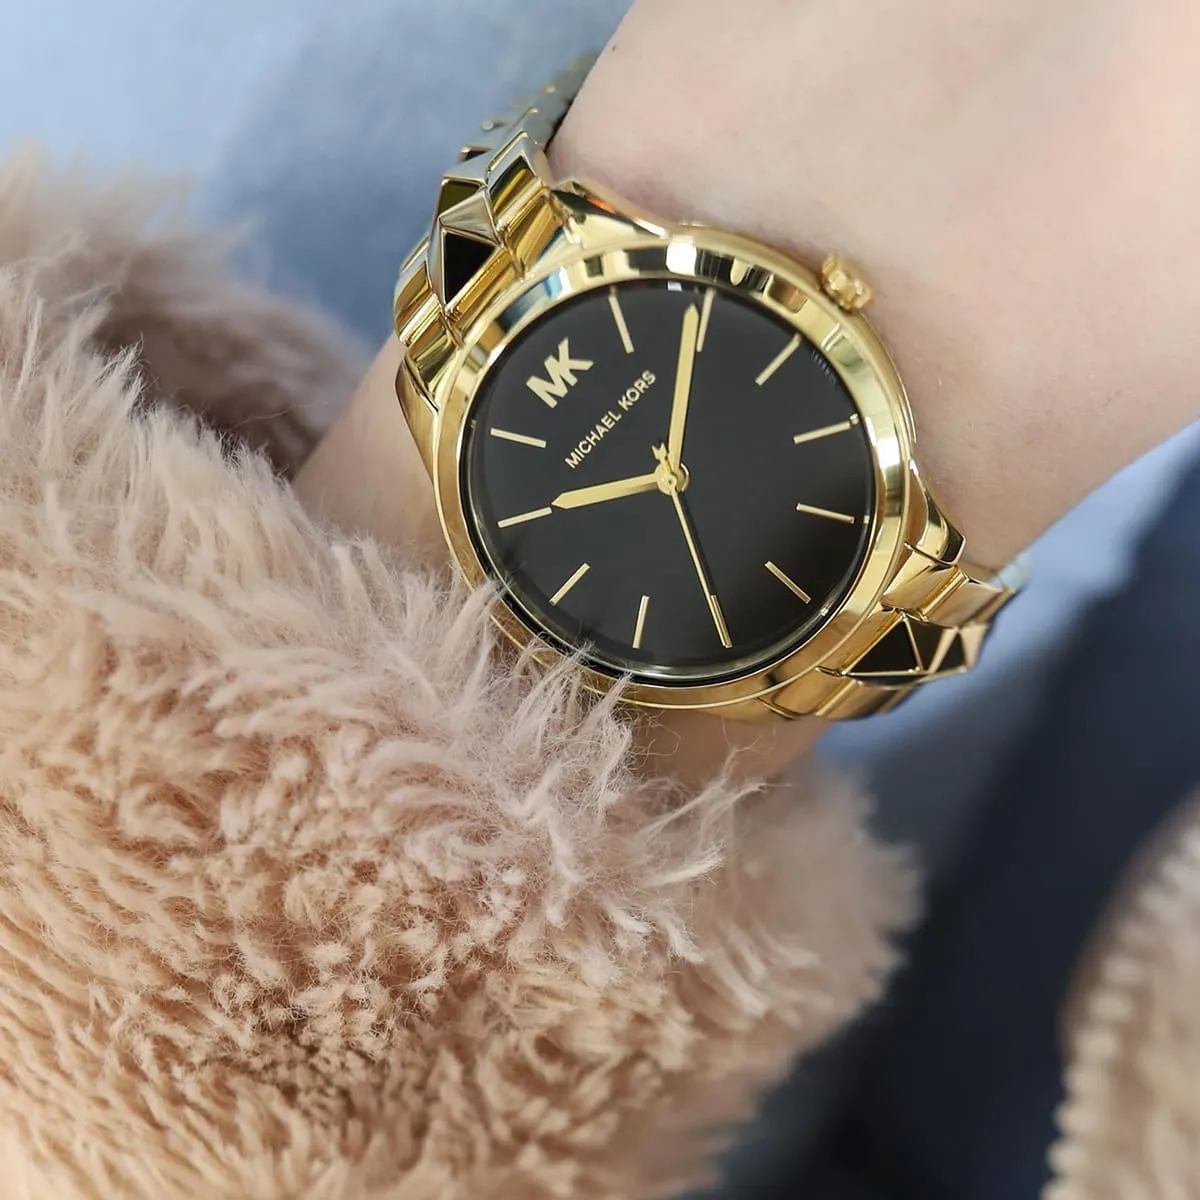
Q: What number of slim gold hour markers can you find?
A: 11